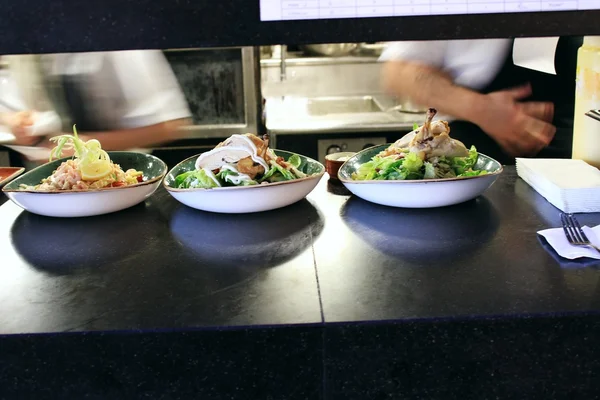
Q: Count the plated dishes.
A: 3